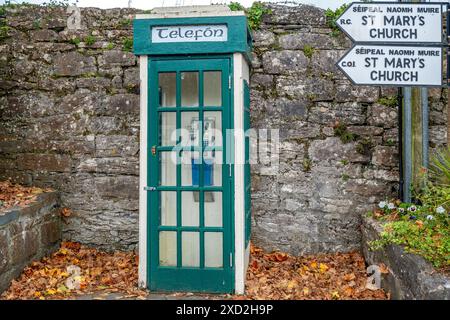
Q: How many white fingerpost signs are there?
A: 2